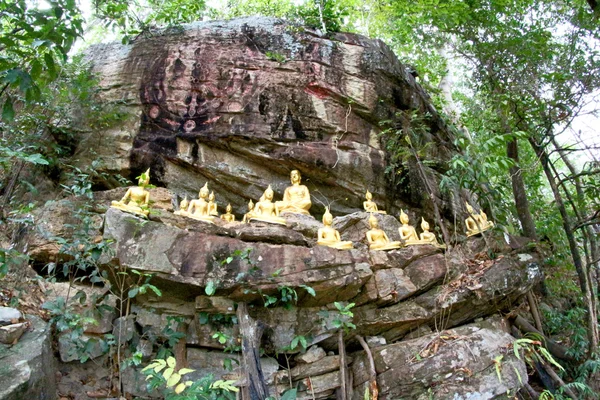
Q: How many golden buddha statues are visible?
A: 15